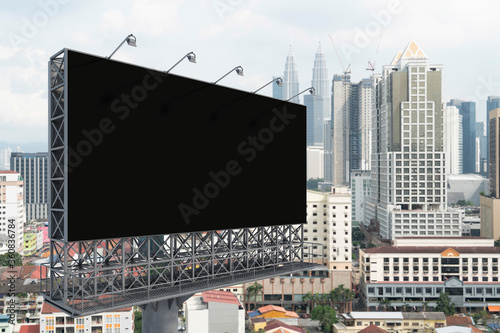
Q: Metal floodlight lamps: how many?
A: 5